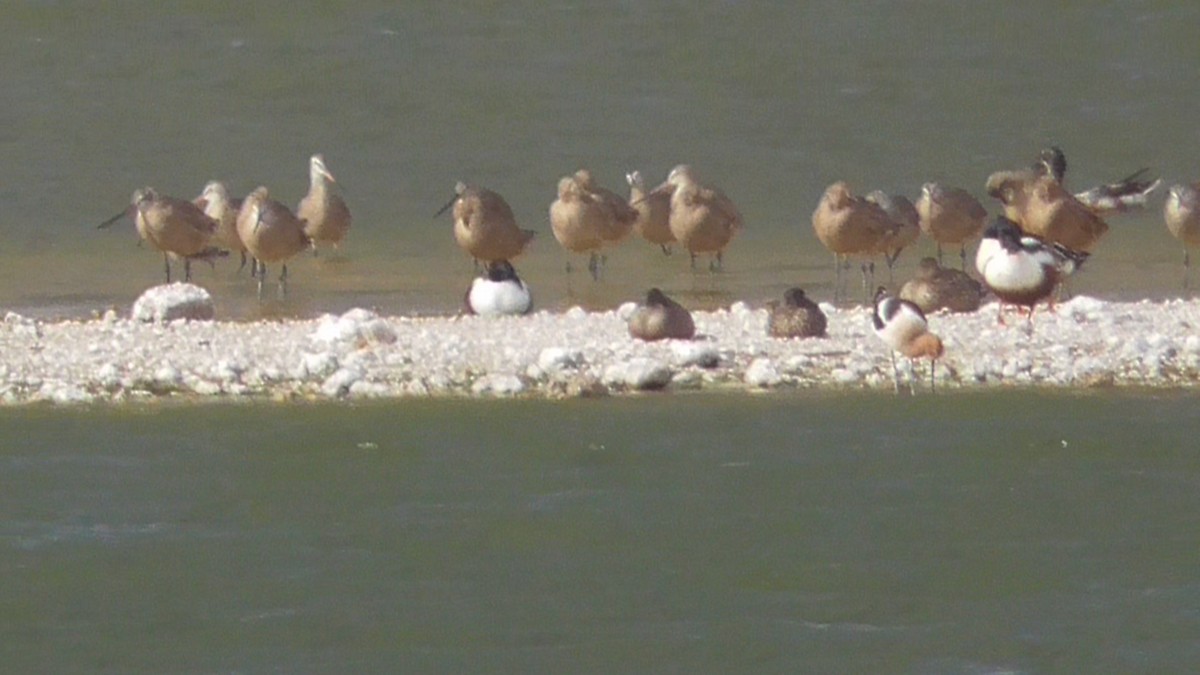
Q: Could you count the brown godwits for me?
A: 15